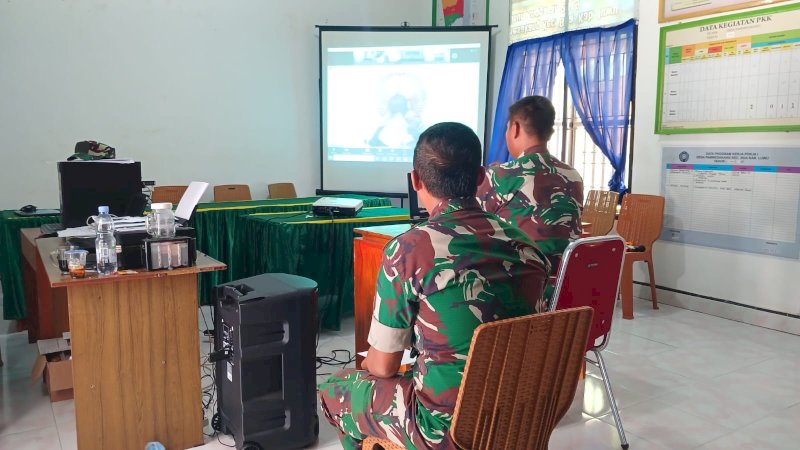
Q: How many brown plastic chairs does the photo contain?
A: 6